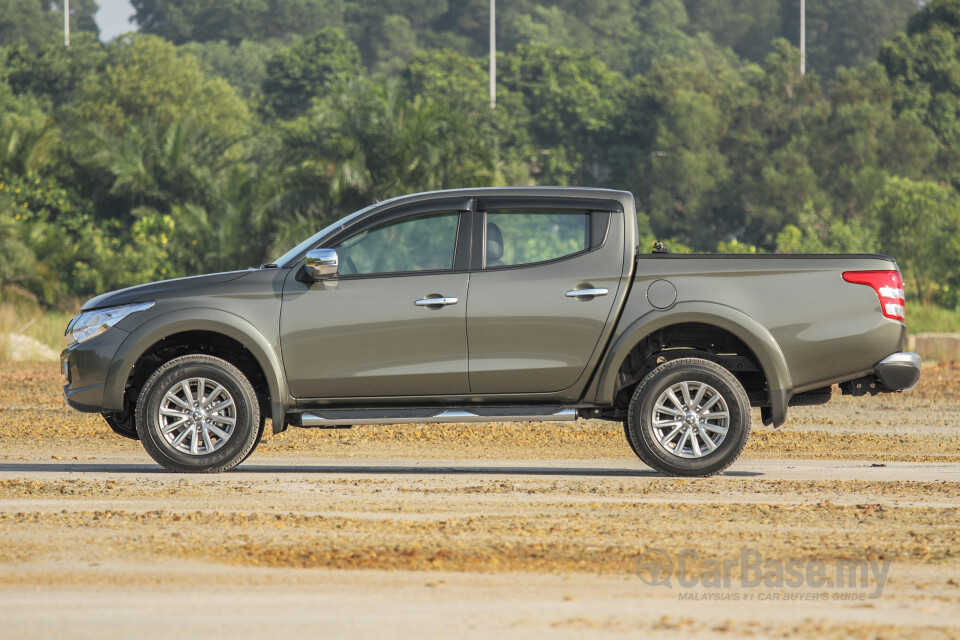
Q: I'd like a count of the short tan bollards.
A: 0